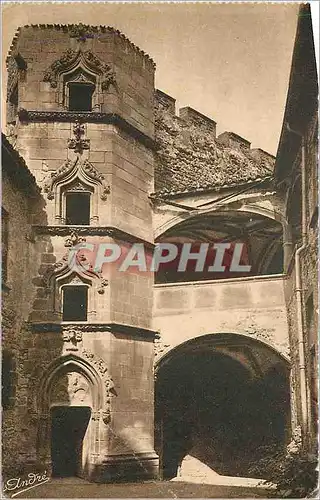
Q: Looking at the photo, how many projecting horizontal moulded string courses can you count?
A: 3